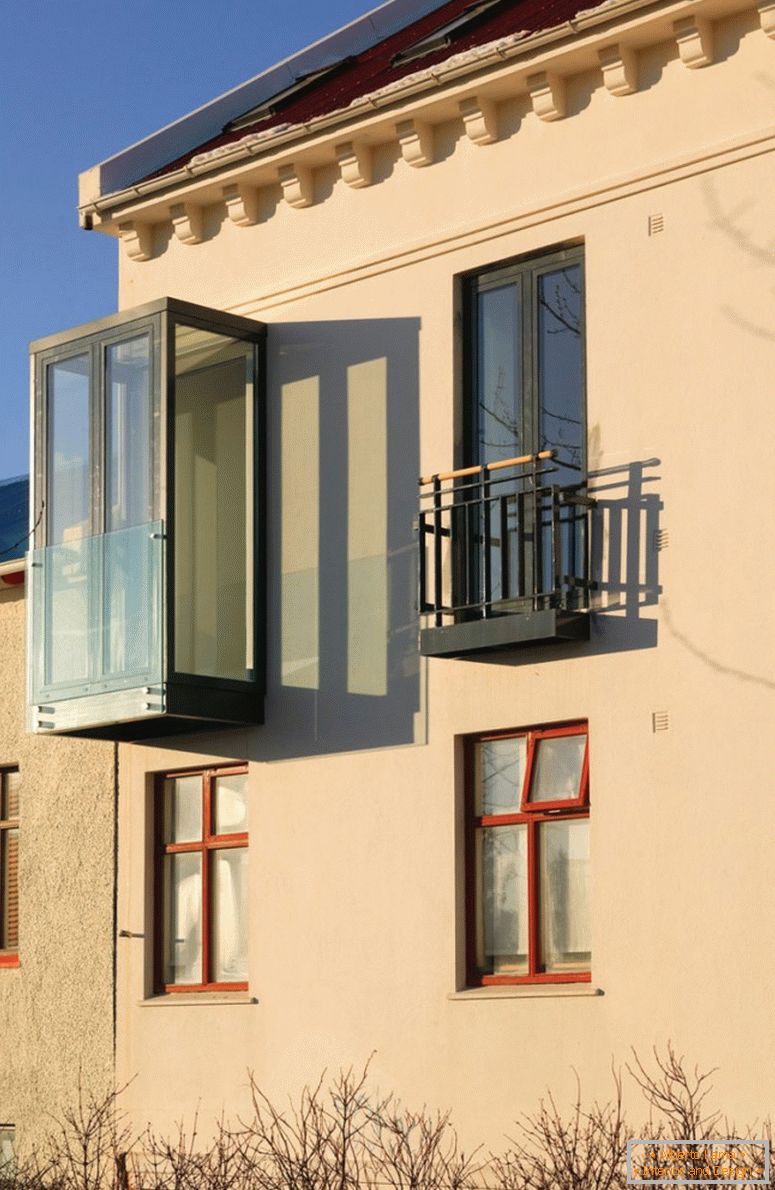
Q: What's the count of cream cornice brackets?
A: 11